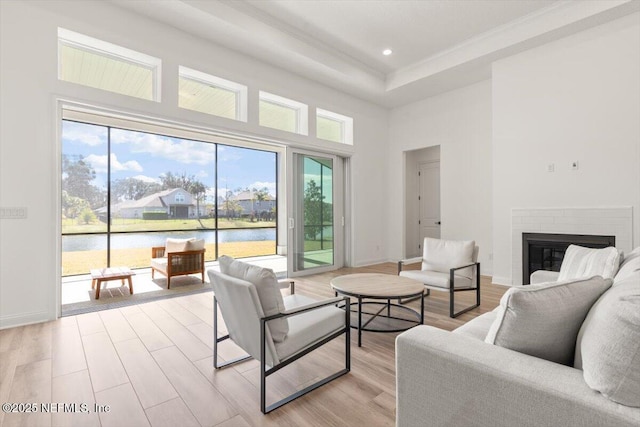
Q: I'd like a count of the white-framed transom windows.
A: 4